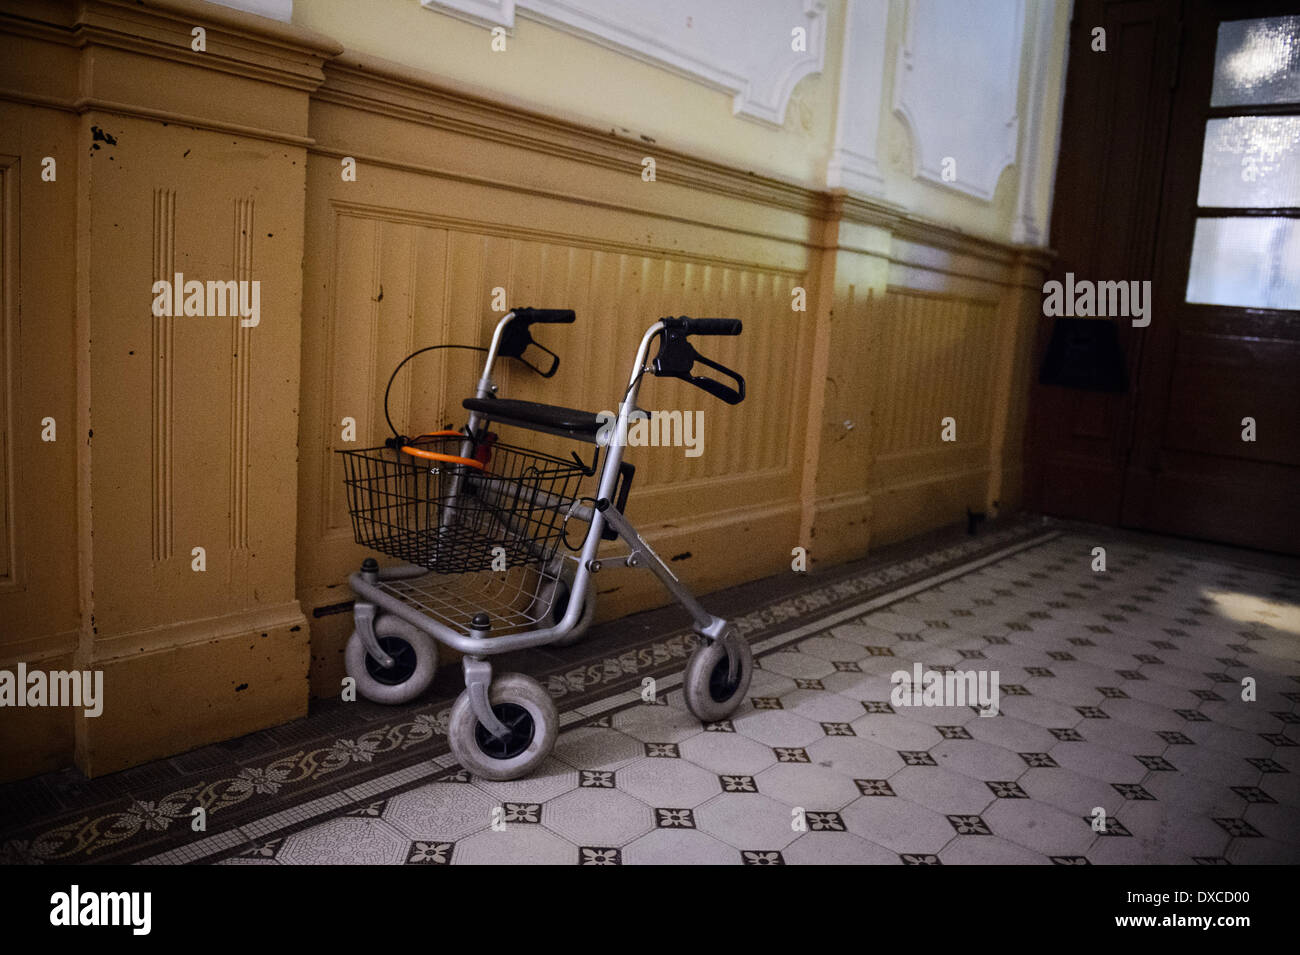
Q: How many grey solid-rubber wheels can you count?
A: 4